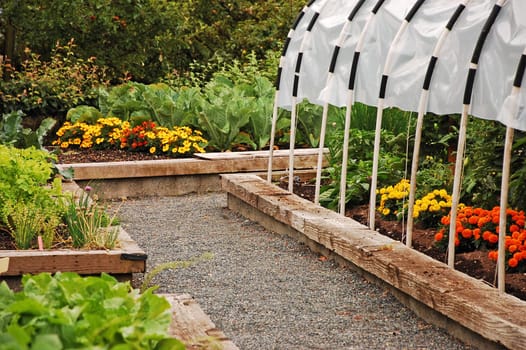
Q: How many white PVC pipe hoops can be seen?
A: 8